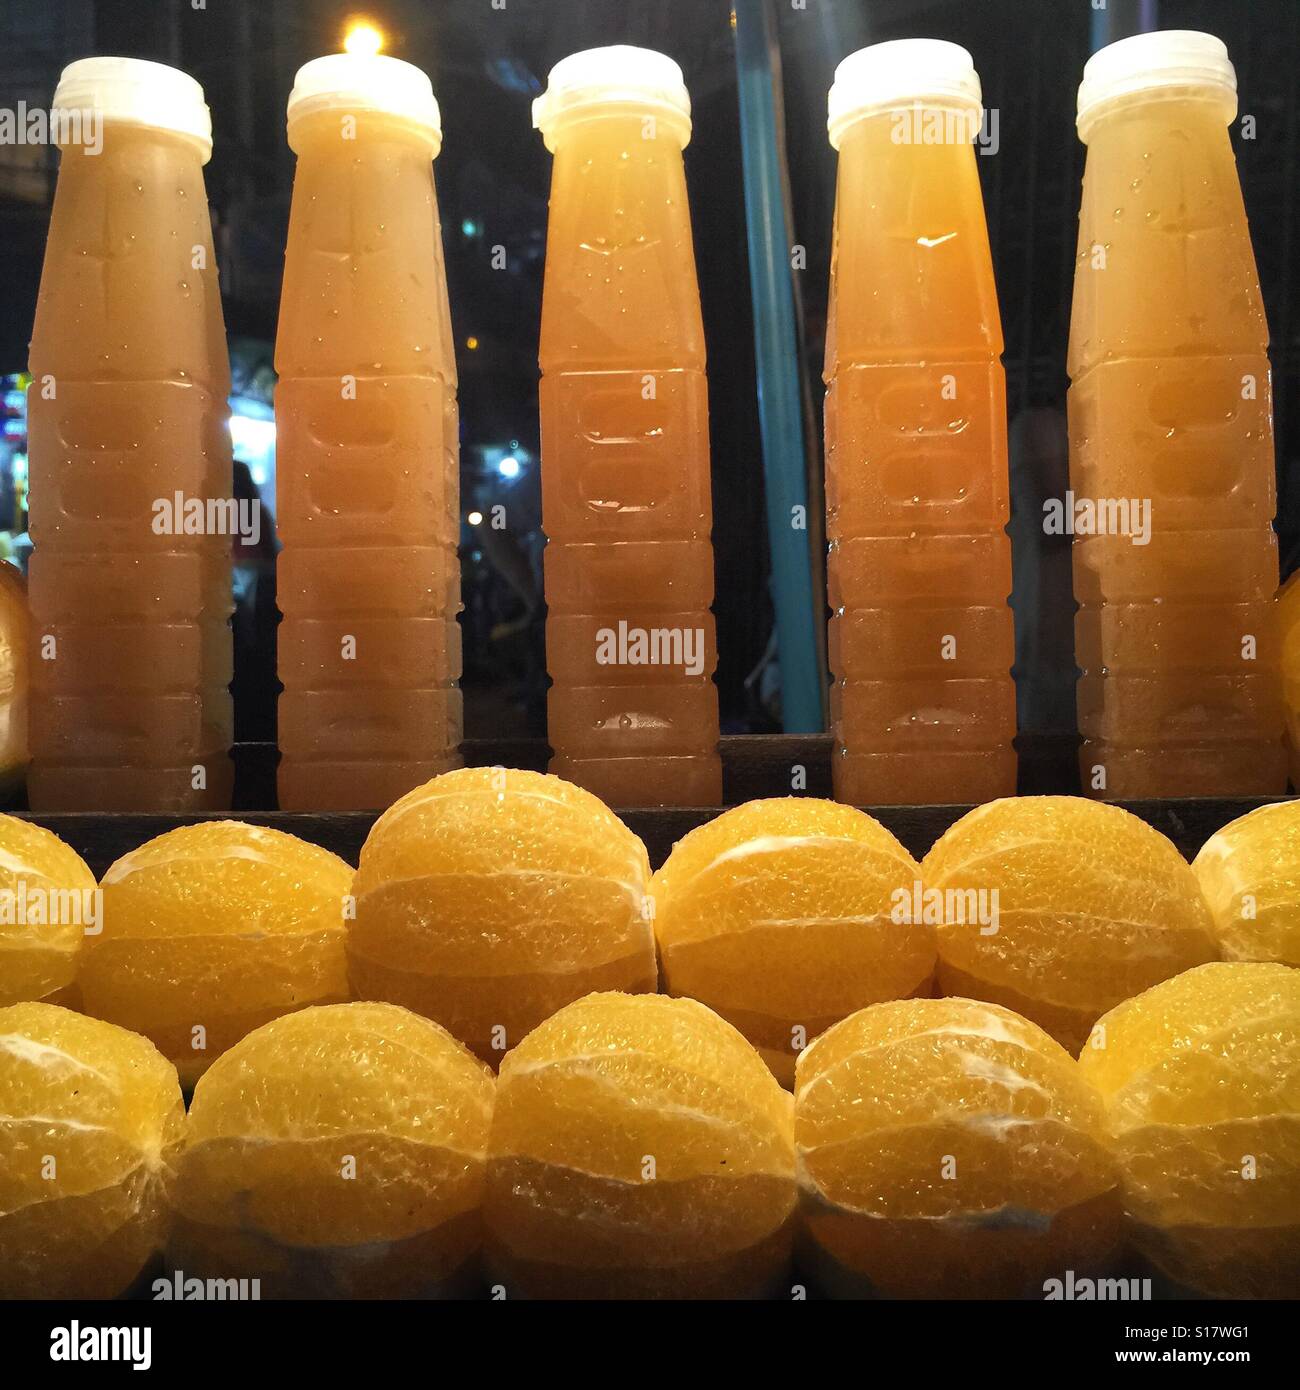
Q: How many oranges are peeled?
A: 11